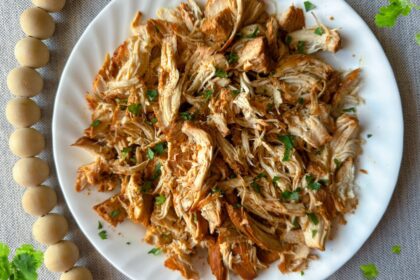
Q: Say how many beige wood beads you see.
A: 11